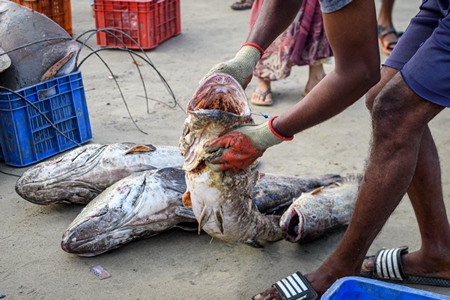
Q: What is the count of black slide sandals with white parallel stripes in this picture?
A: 2